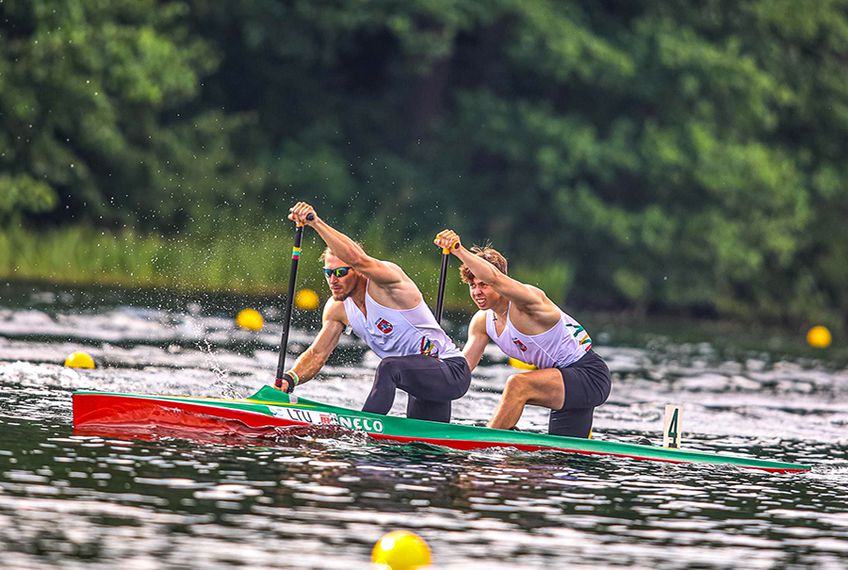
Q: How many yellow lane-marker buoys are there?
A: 6